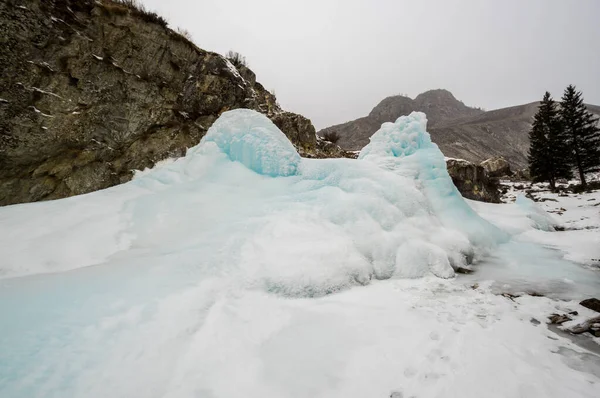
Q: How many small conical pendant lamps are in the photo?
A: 0